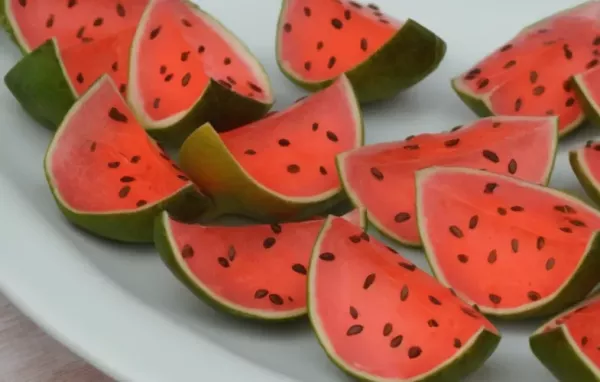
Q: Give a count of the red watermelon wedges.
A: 14